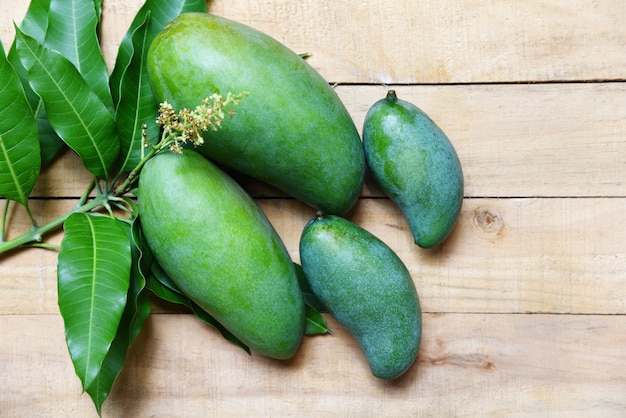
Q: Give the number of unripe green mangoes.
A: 4